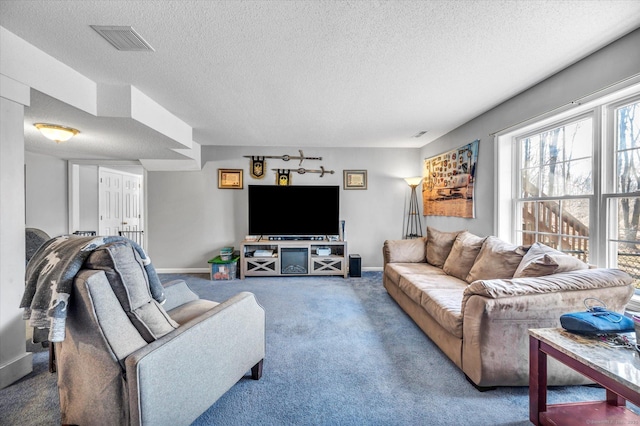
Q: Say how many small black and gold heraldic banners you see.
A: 2